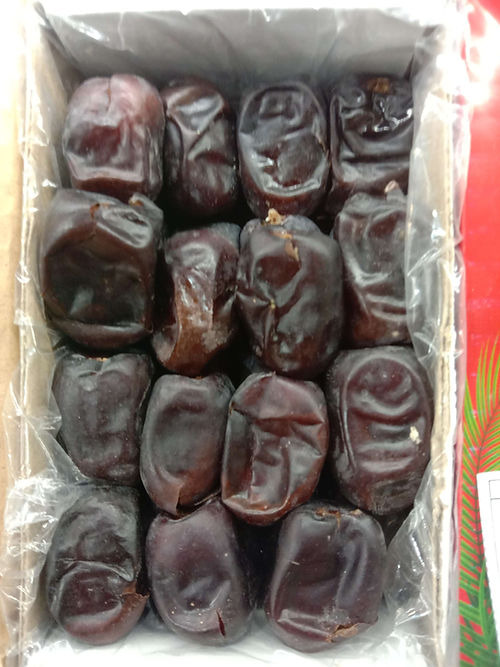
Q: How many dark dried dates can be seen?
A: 15